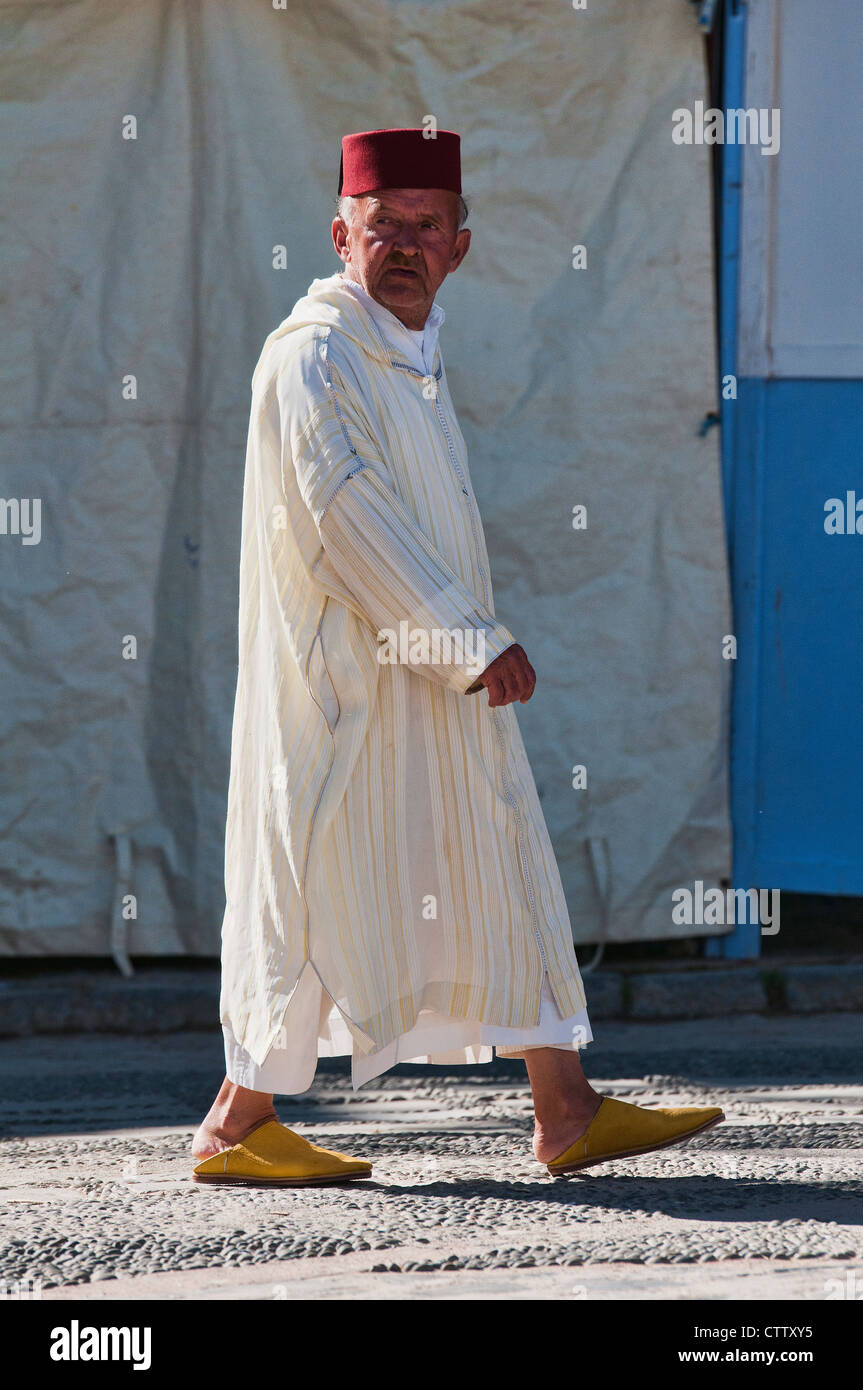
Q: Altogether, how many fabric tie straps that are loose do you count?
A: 2